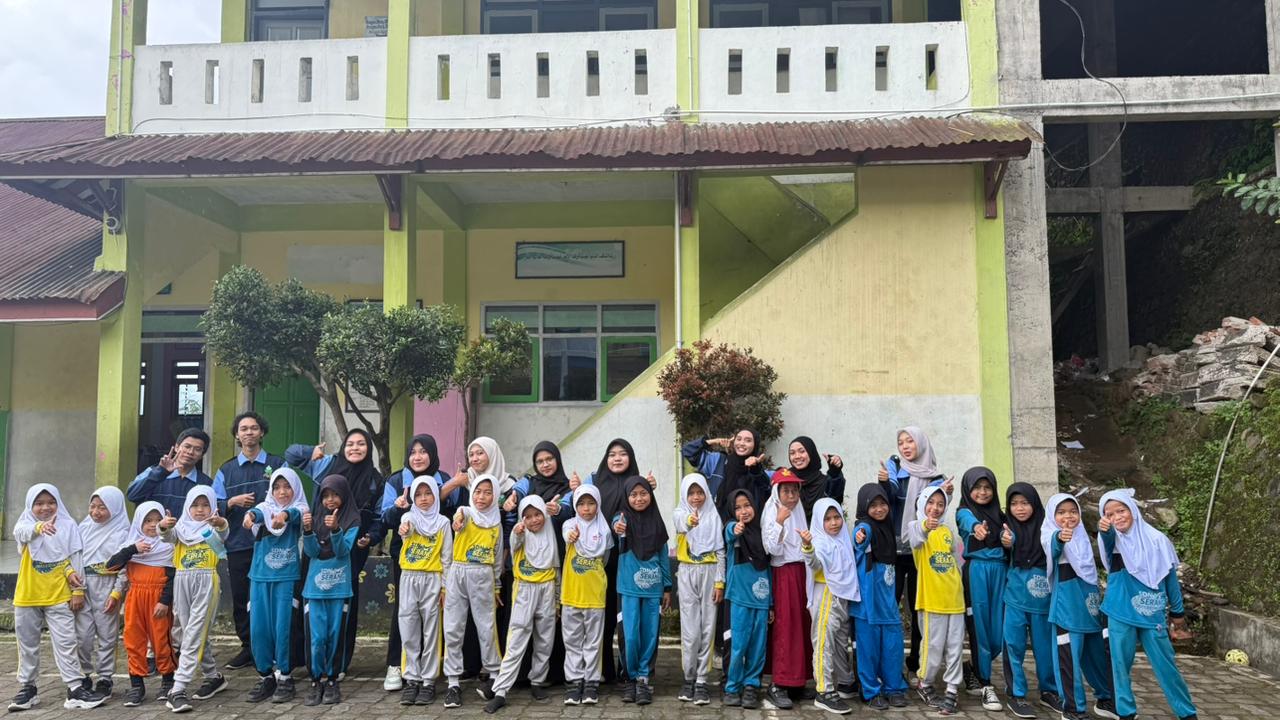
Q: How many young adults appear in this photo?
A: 10